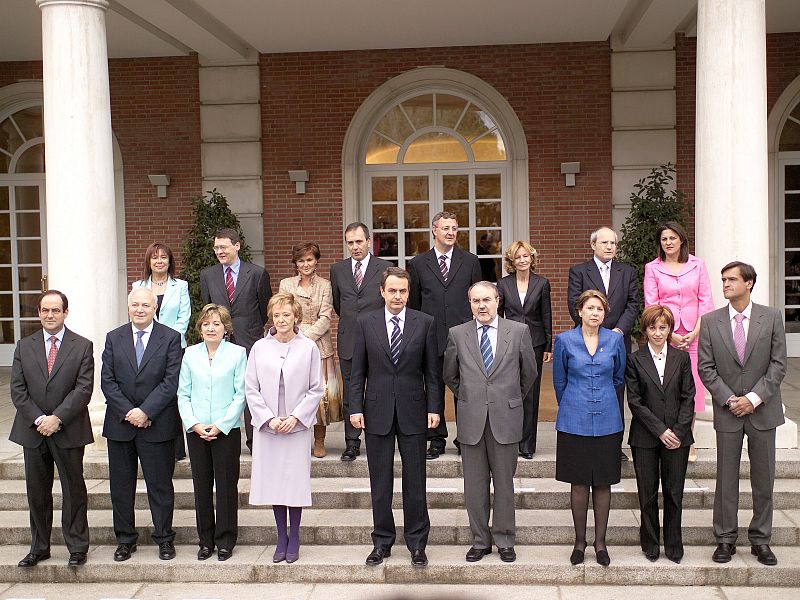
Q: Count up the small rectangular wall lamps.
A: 3